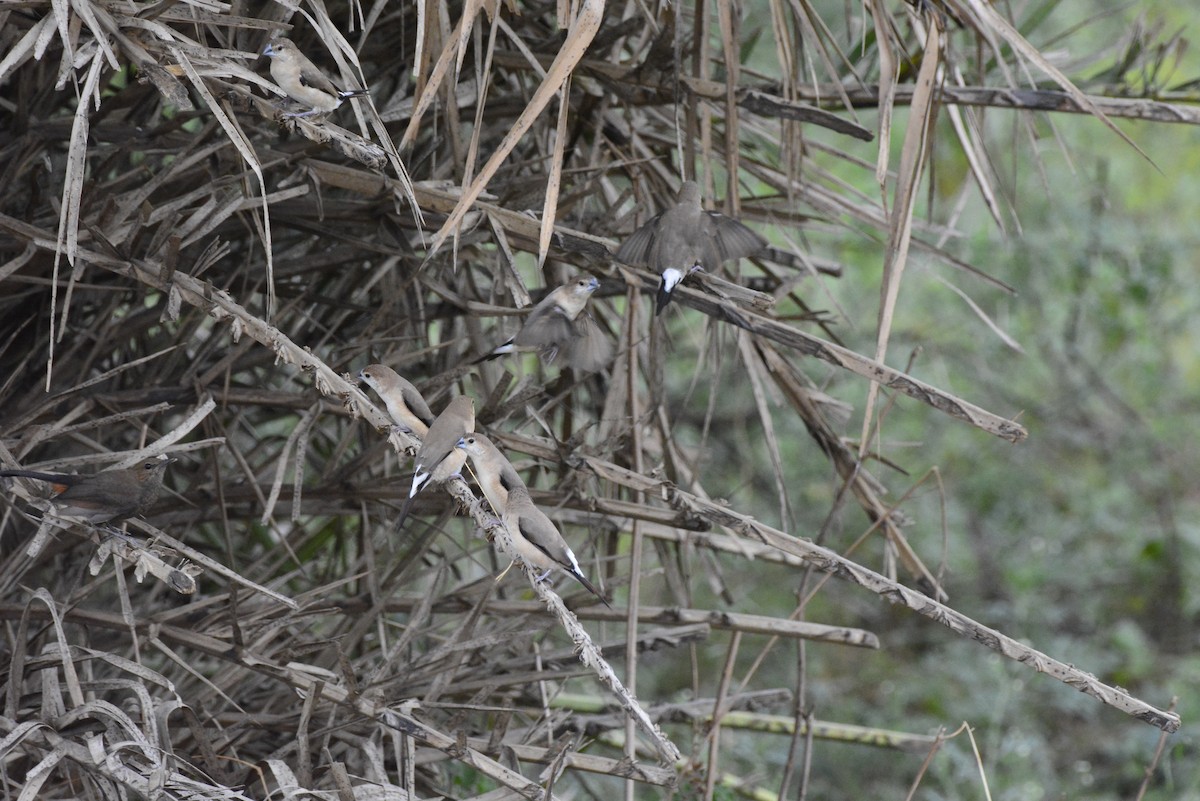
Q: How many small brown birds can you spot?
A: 8